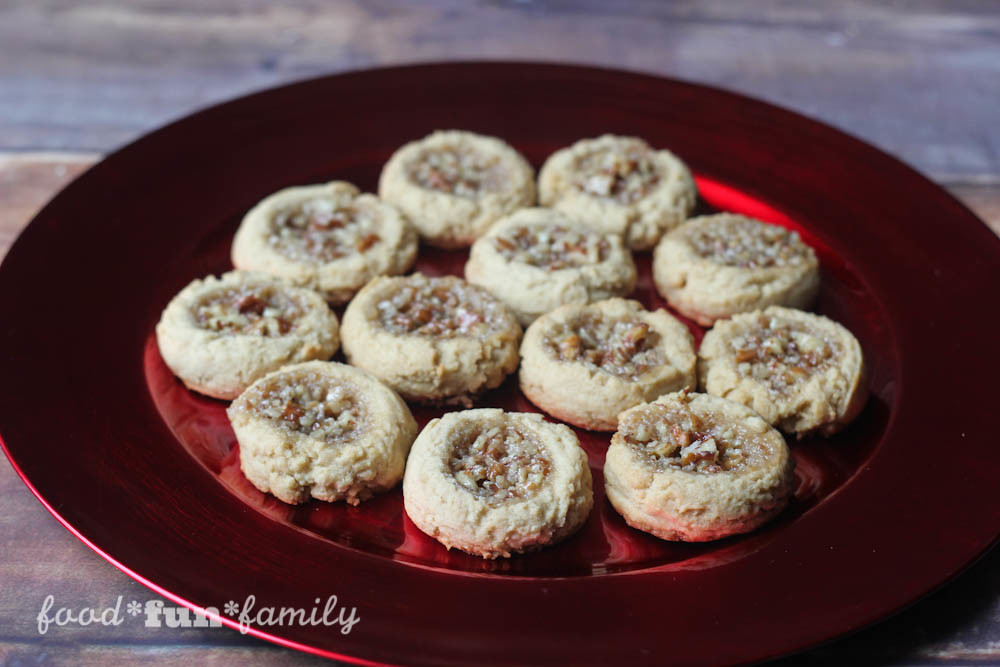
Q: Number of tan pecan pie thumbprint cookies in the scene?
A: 12